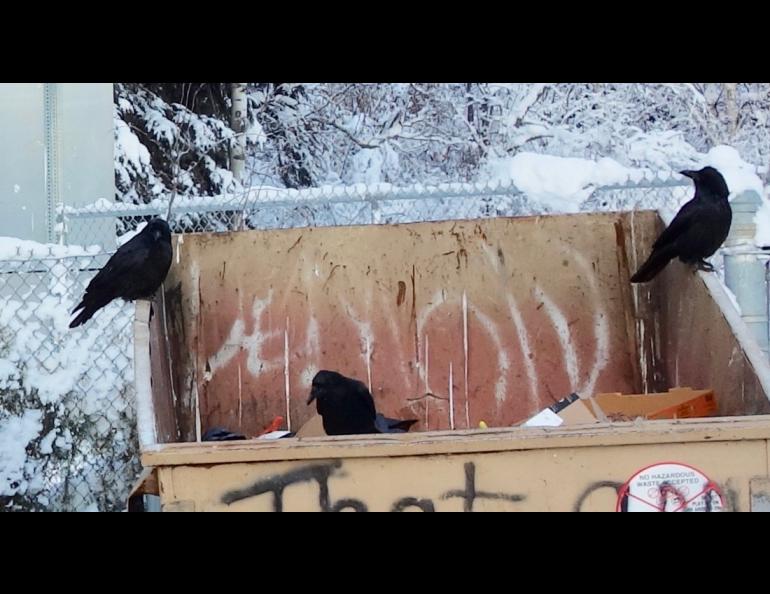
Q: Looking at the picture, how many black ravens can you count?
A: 3